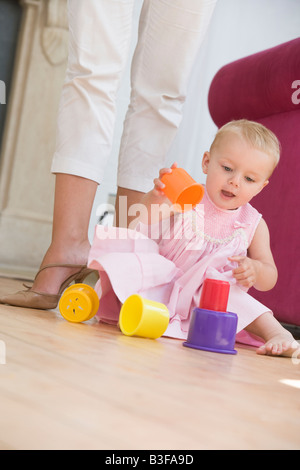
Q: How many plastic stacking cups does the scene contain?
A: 5